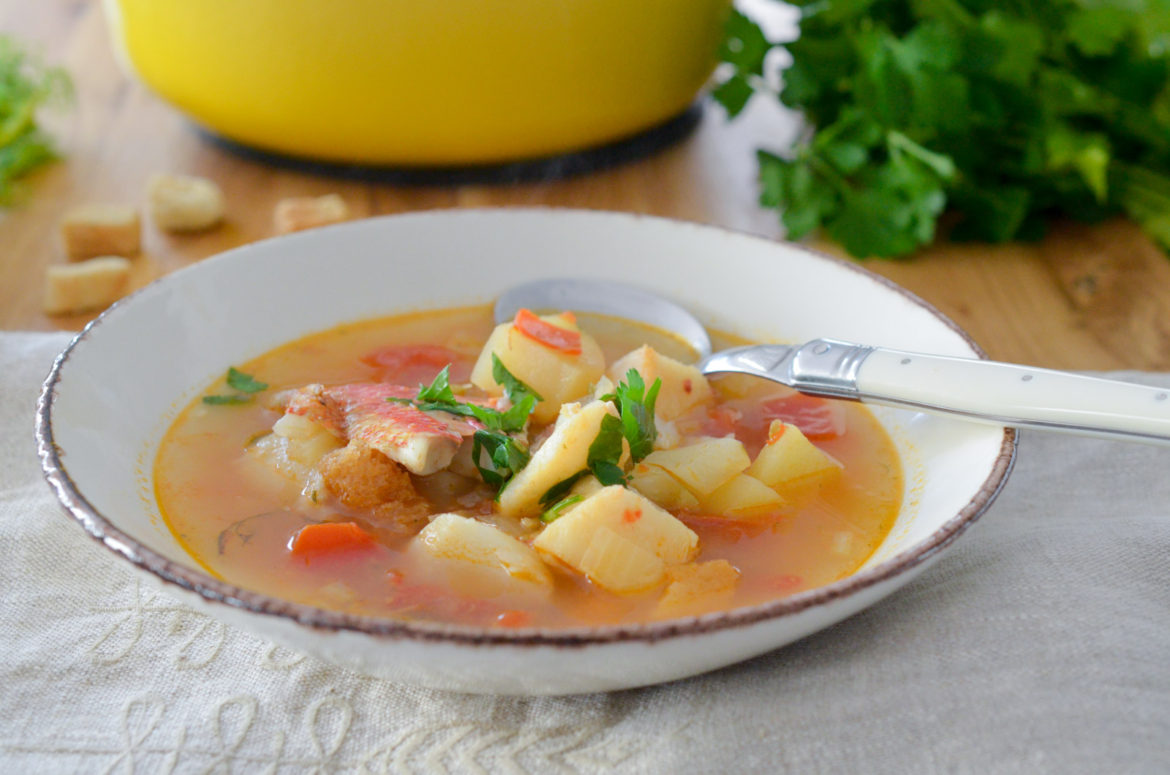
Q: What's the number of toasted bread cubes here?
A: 4